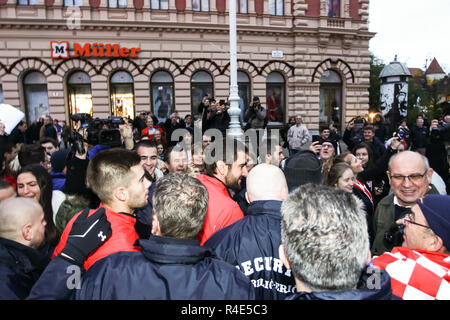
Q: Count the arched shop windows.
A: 8